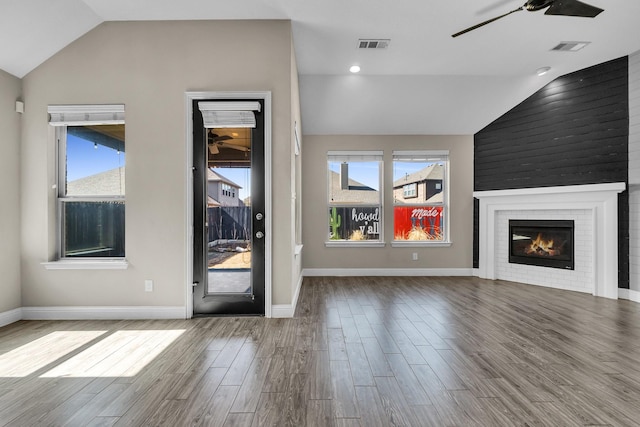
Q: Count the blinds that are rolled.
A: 4